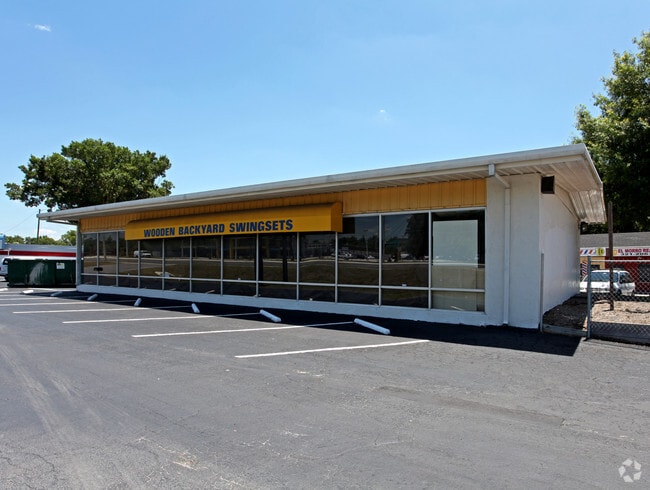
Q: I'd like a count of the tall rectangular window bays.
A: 12